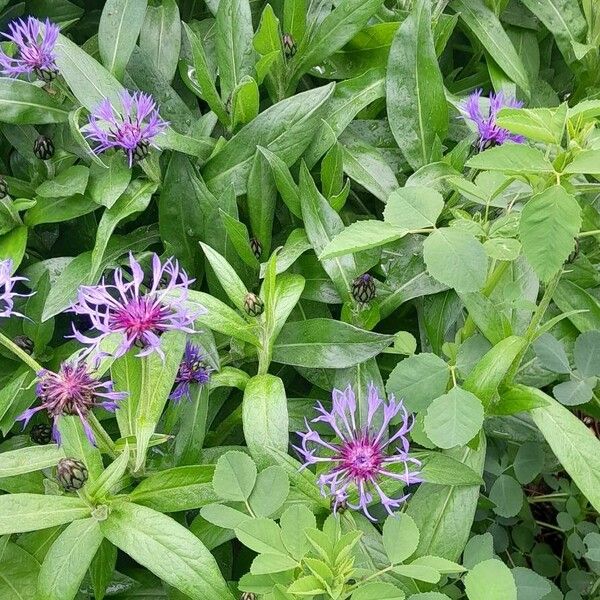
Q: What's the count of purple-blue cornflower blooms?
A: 8